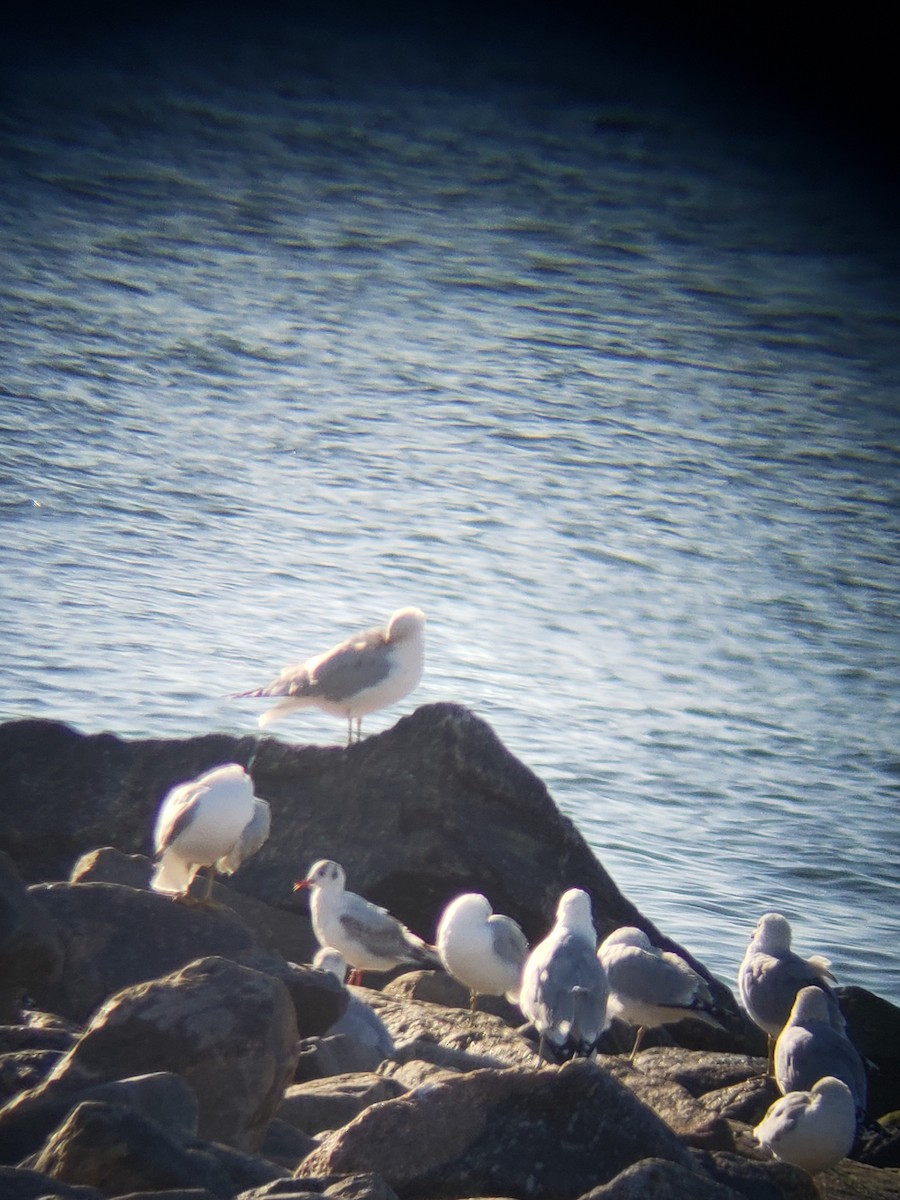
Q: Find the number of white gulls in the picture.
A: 10